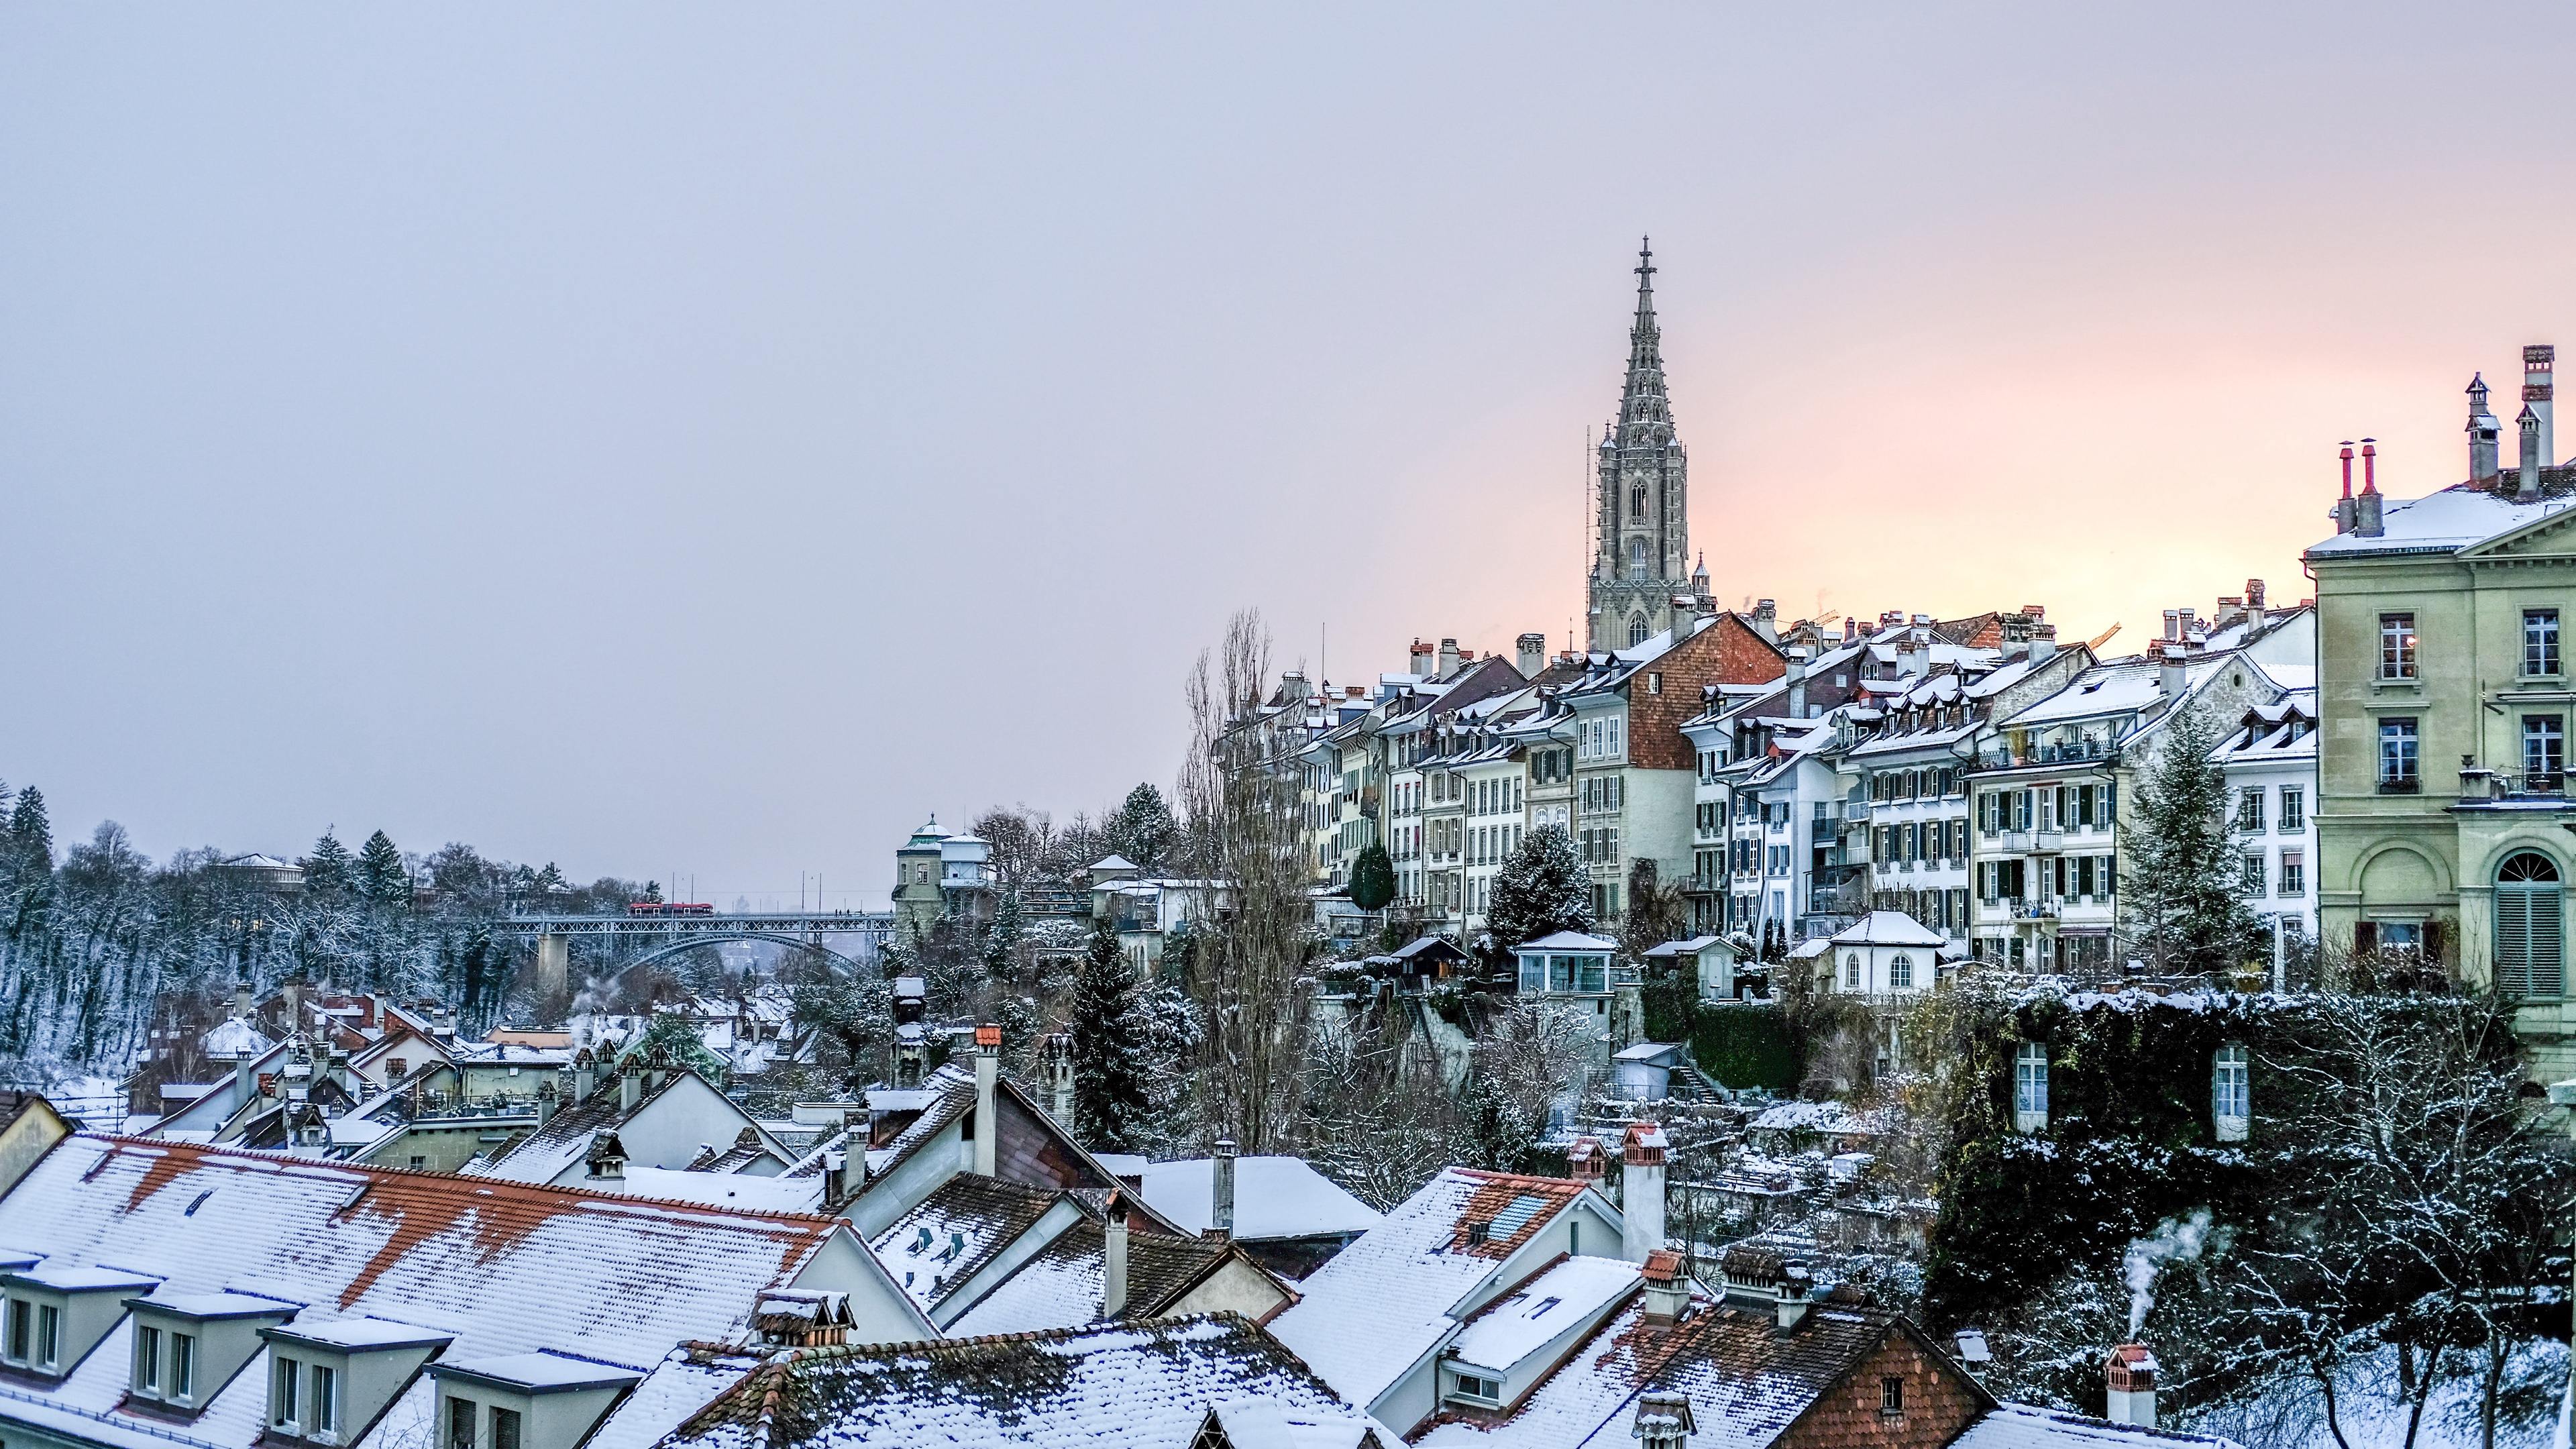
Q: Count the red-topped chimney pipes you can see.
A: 2